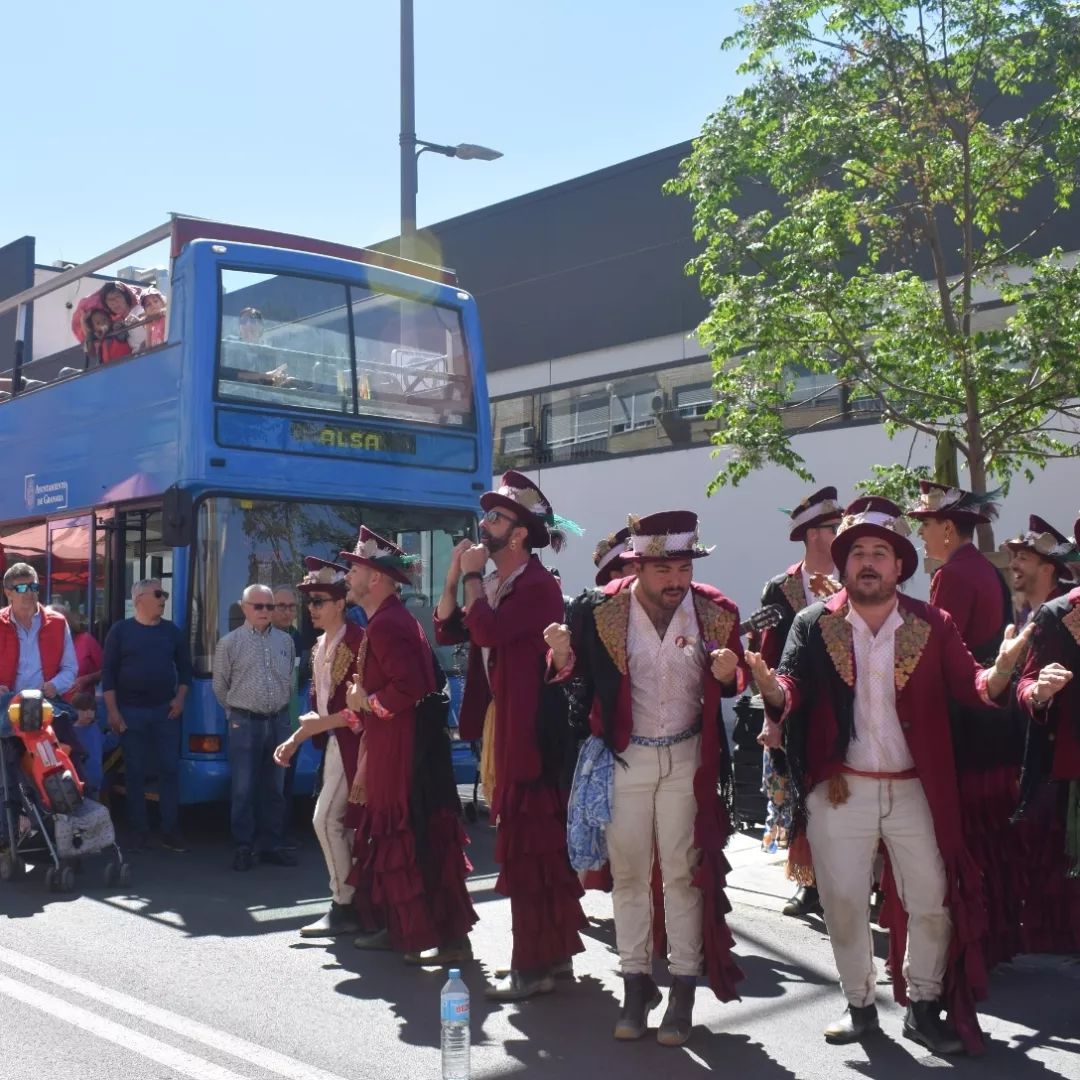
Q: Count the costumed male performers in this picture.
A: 10